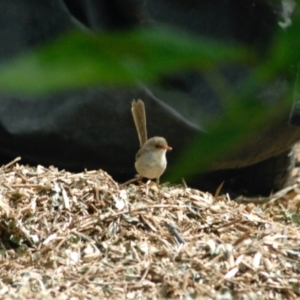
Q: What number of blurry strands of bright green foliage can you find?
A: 2